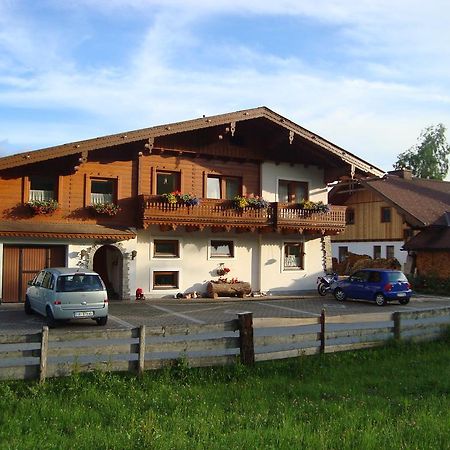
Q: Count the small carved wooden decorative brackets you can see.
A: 5